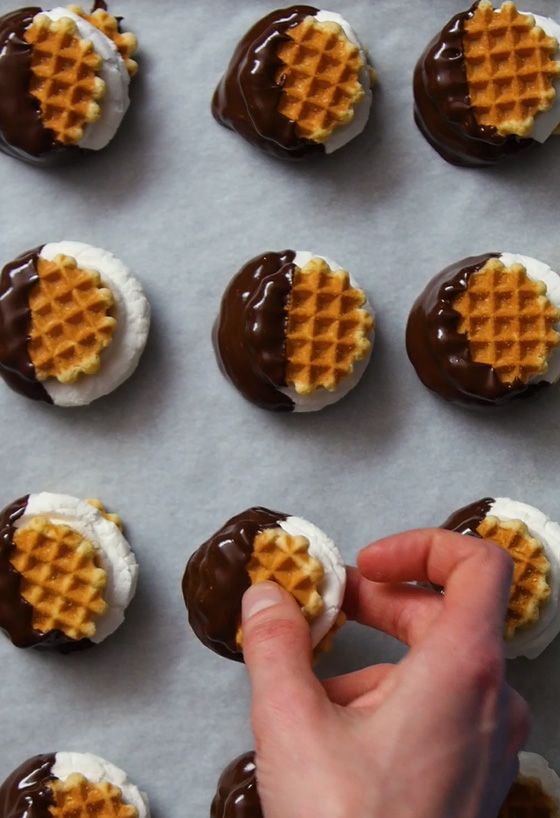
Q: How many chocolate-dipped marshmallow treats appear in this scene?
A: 12